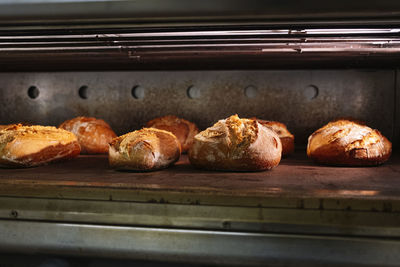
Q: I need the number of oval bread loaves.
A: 7